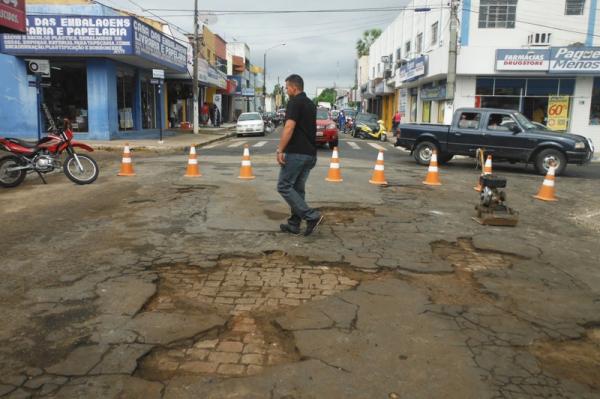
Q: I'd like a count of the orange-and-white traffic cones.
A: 8